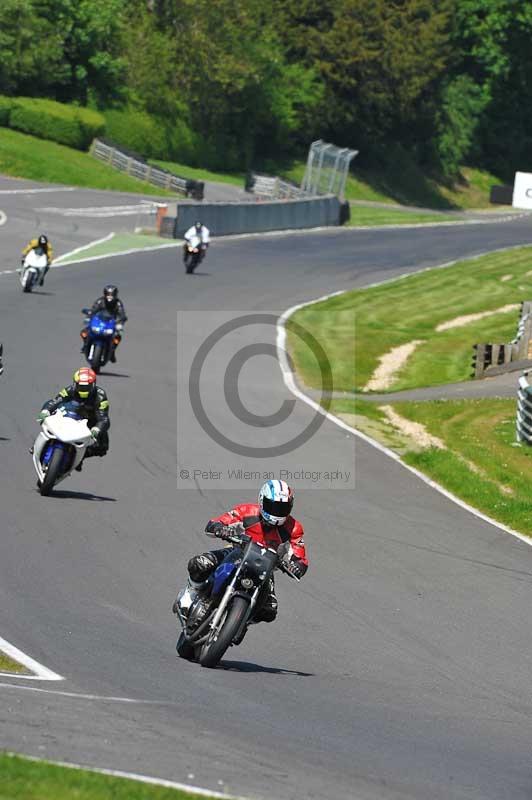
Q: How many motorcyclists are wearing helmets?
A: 5